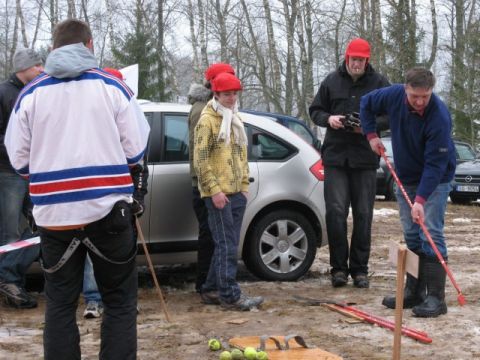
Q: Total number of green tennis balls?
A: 5